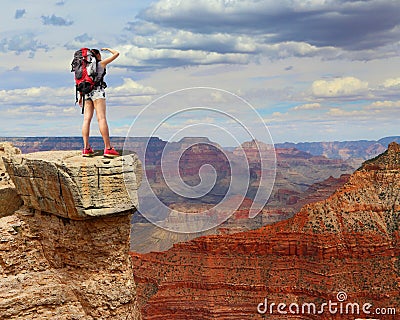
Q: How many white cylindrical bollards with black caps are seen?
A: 0